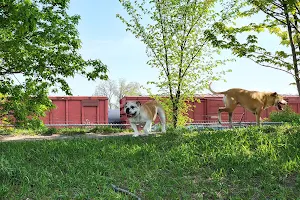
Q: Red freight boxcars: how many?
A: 2